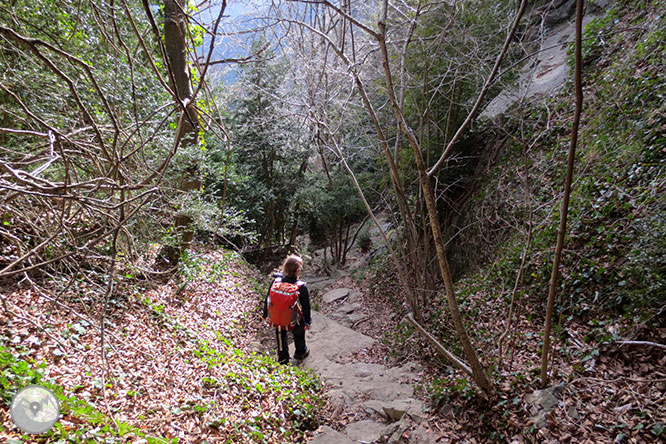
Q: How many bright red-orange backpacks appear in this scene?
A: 1